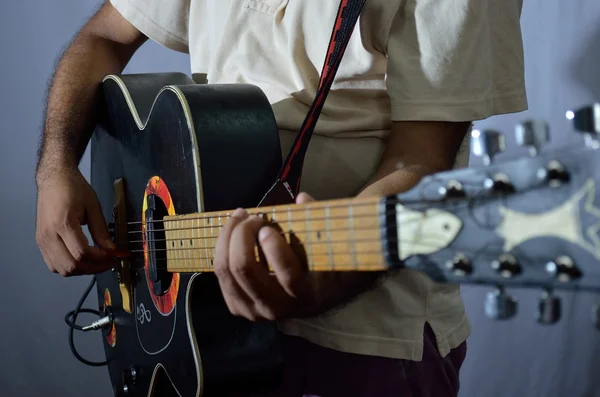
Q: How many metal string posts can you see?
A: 6